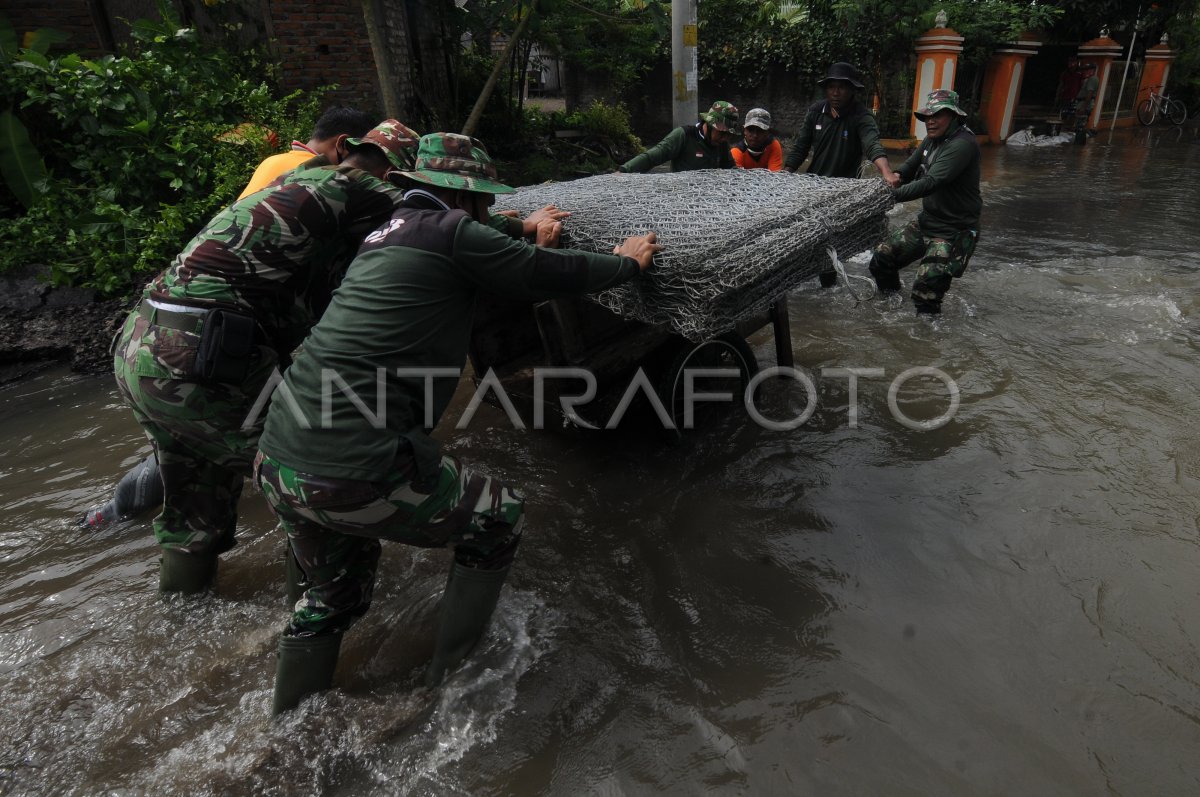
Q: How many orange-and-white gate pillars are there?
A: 4